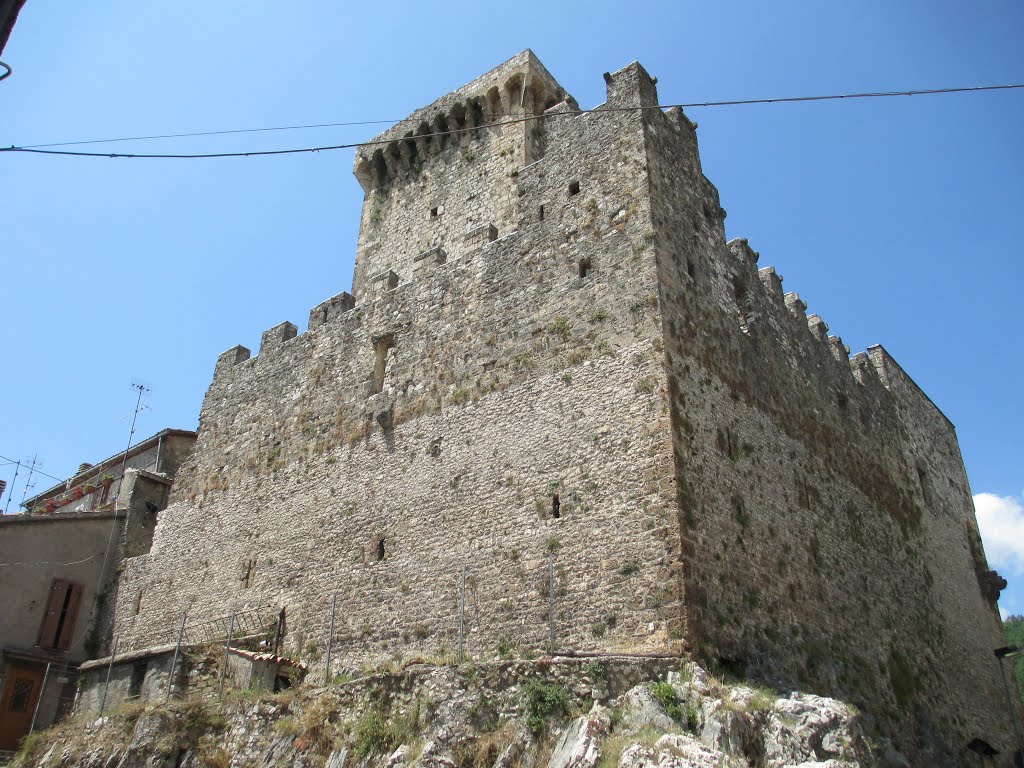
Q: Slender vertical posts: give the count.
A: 7